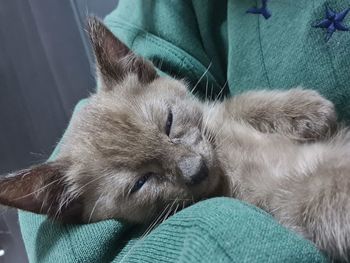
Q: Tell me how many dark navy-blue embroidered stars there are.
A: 2